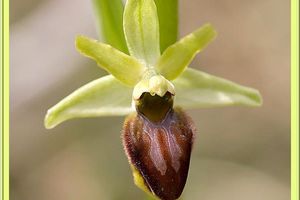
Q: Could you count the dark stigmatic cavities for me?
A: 1